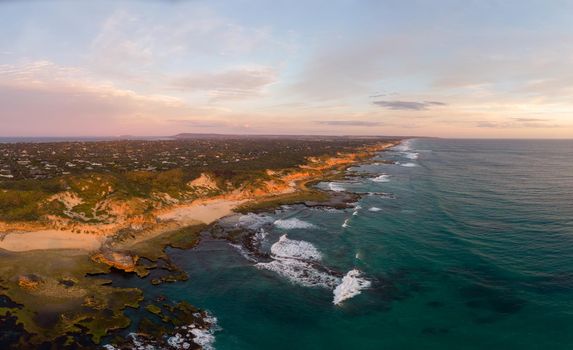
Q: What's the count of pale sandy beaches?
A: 2